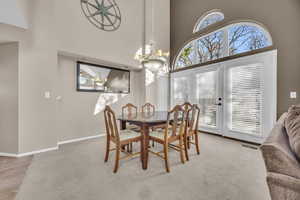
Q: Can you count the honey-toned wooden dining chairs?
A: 6